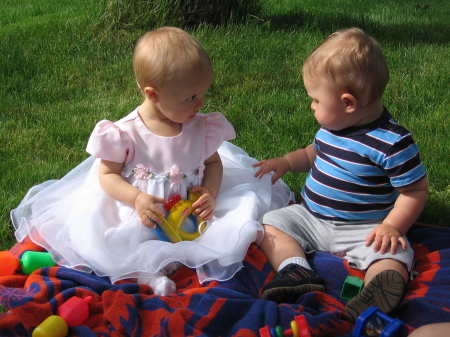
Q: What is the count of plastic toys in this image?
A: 8